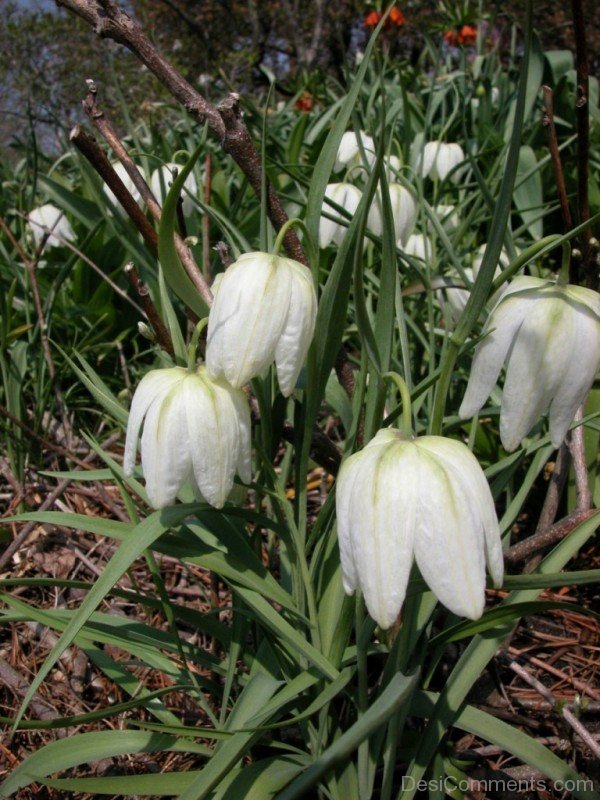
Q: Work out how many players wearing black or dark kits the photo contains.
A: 0